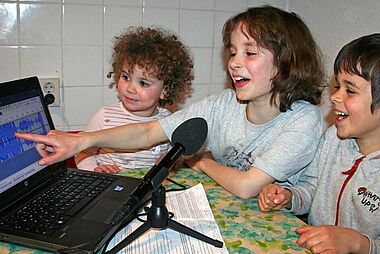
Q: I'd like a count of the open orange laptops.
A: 0